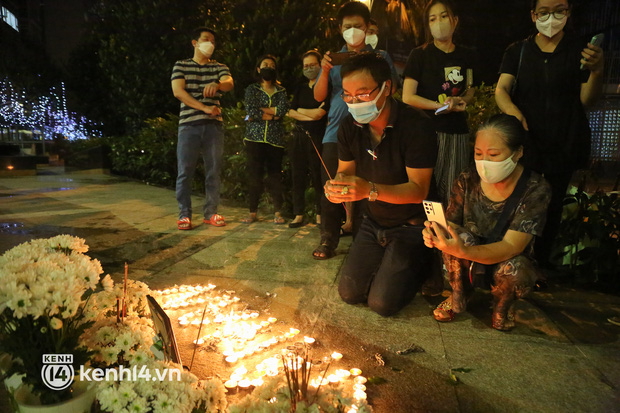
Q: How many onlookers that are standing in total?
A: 7